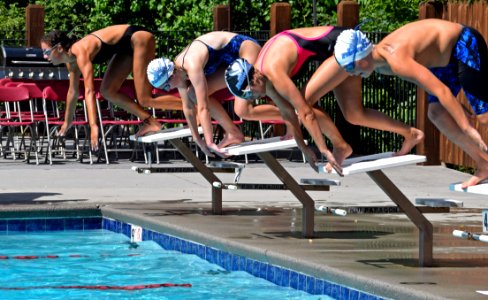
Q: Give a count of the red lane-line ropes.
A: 2